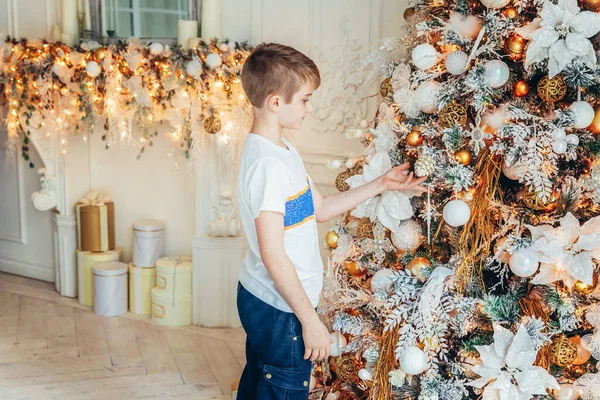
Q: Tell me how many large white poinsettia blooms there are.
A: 4